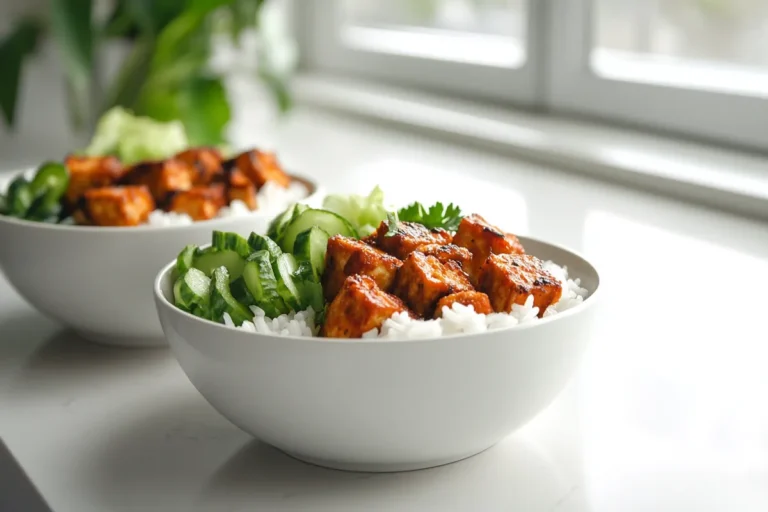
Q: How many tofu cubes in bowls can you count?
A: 15